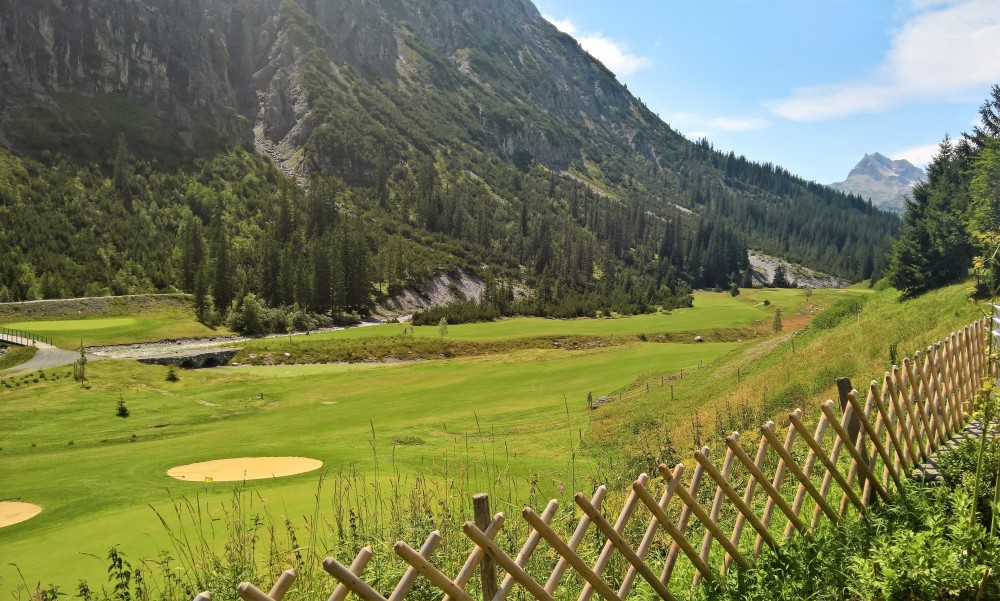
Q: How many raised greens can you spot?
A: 1